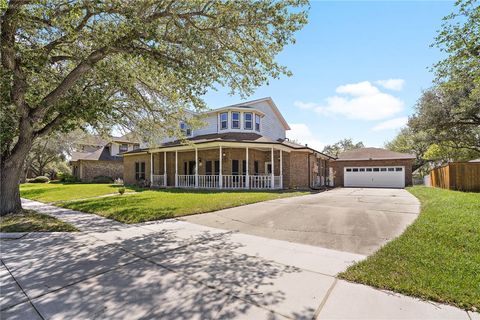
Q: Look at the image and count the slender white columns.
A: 8